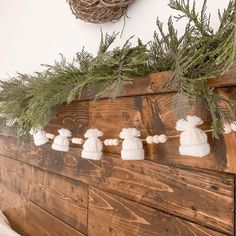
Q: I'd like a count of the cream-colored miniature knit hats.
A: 5